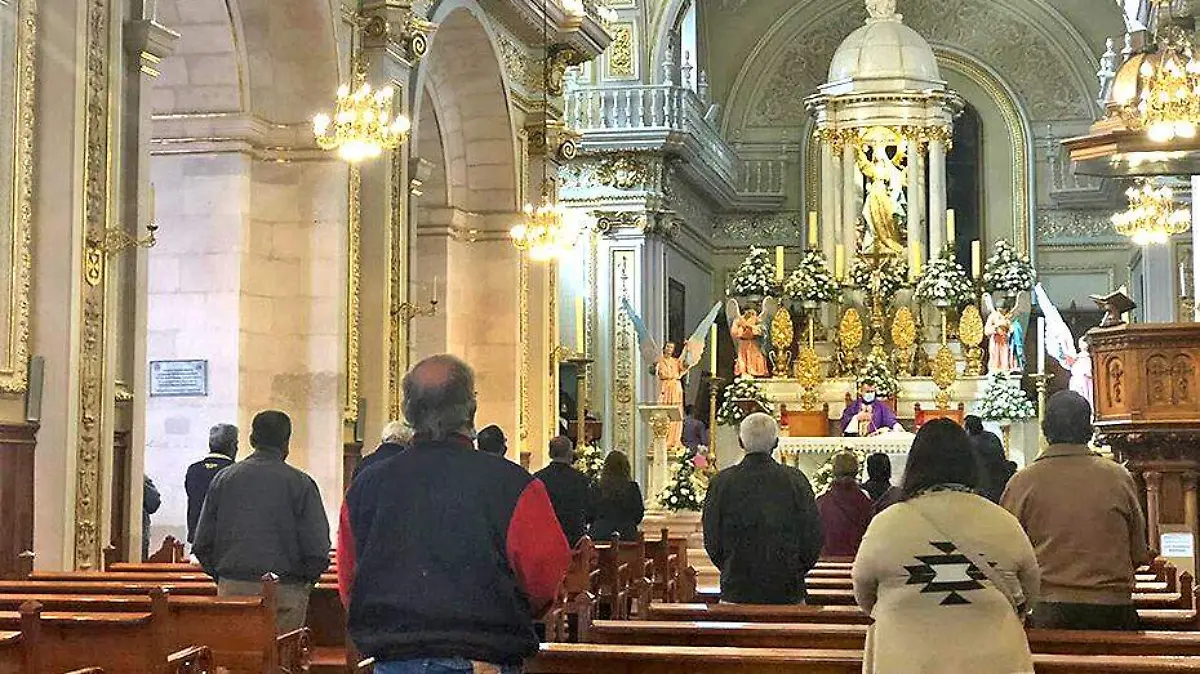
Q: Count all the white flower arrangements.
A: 11